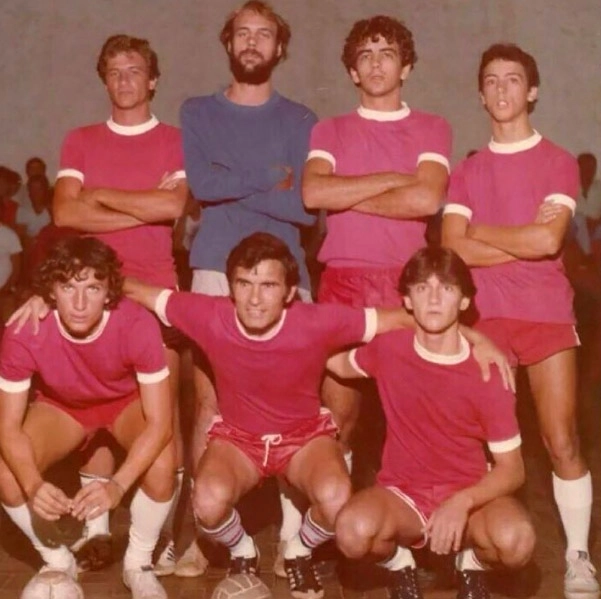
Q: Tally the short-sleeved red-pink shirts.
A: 6